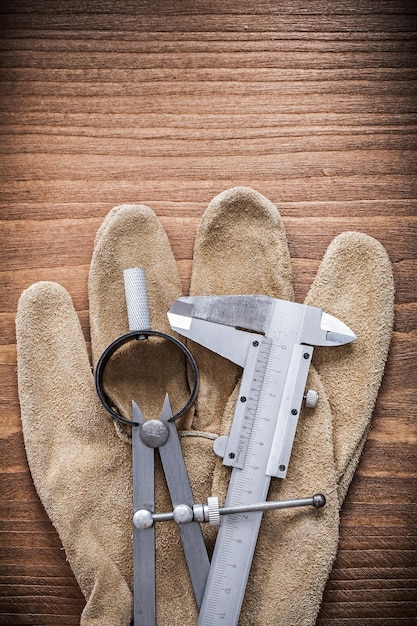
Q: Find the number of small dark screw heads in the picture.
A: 6